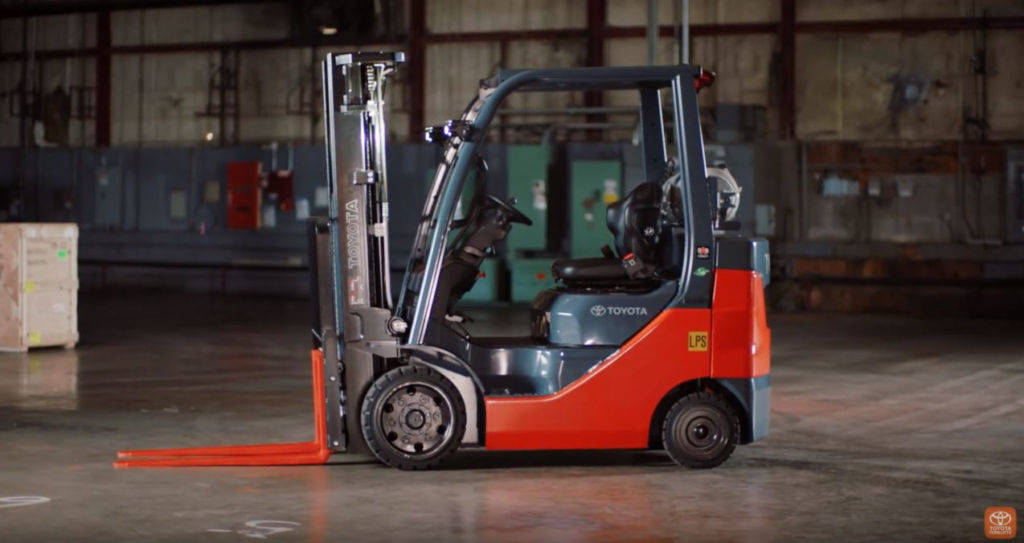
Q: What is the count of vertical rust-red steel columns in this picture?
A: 4